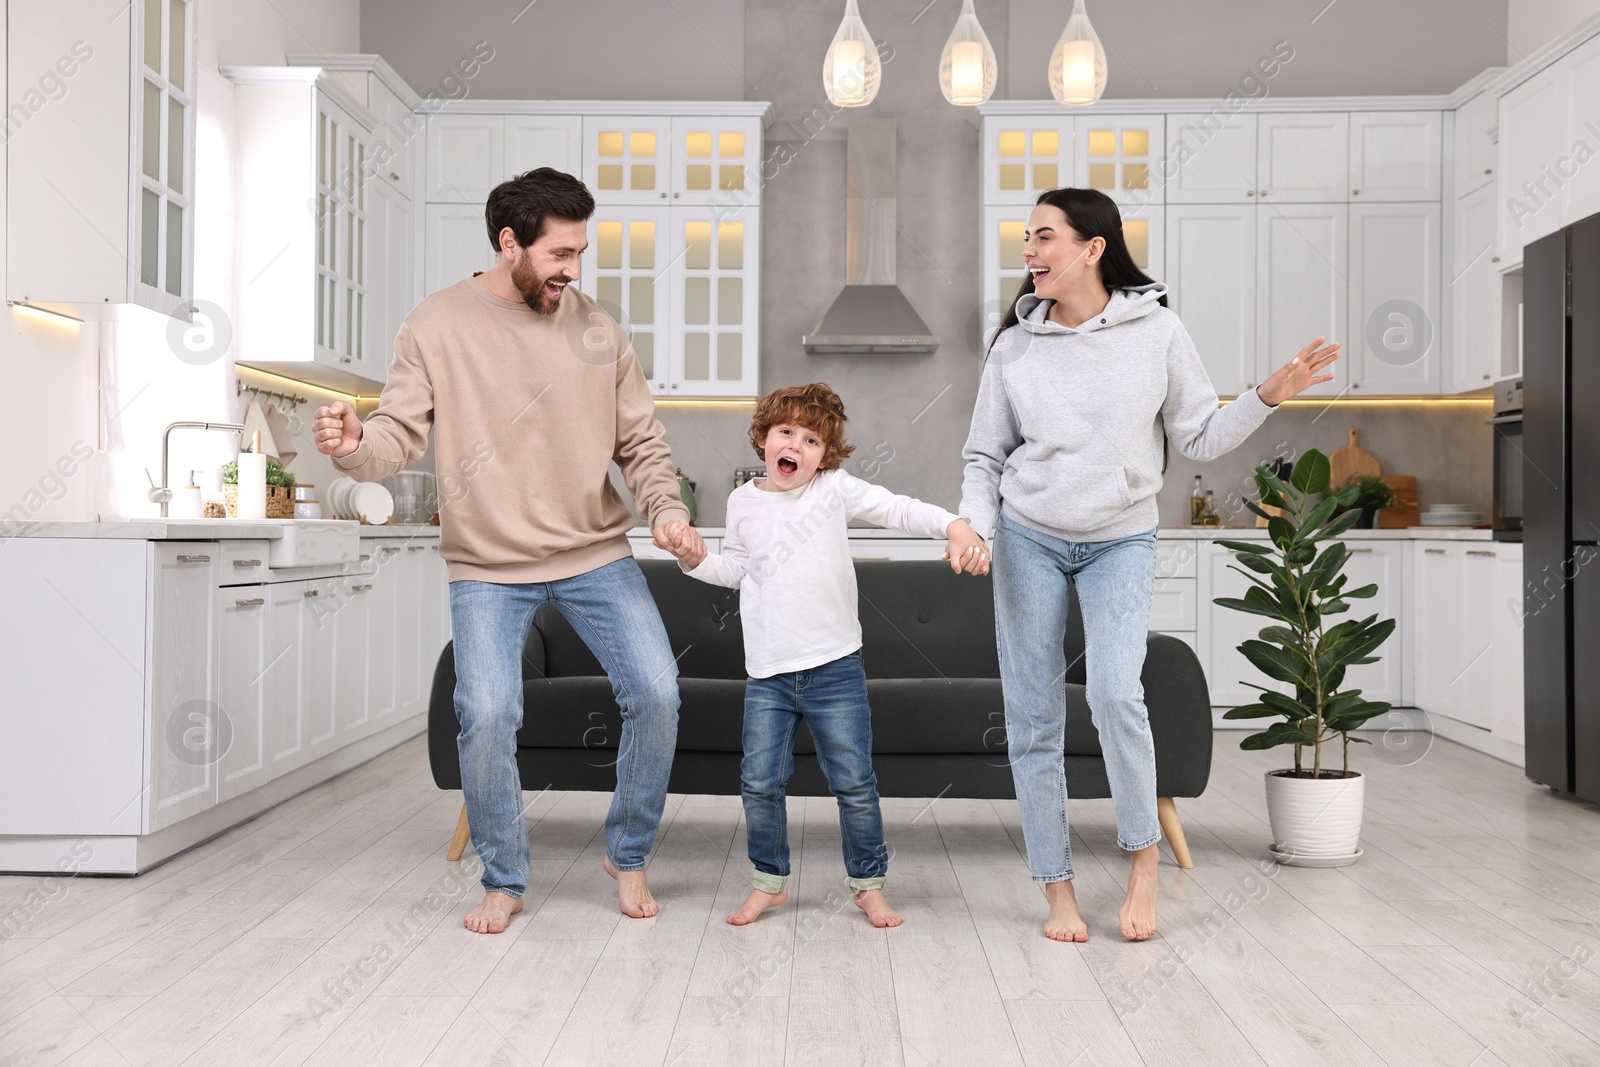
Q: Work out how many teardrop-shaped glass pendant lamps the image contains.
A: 3